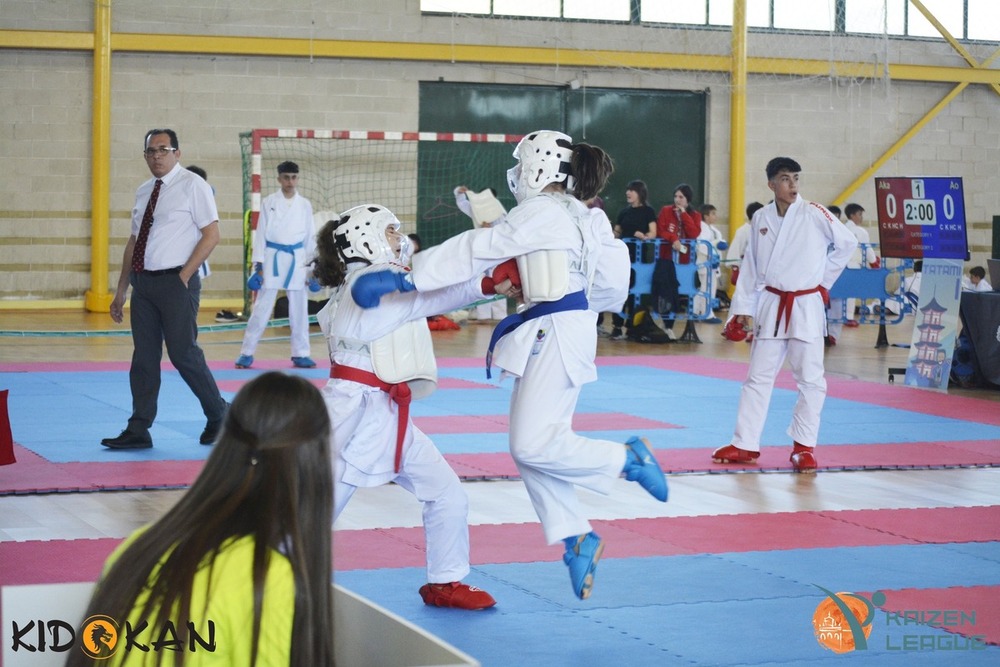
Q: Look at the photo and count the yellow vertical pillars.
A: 2